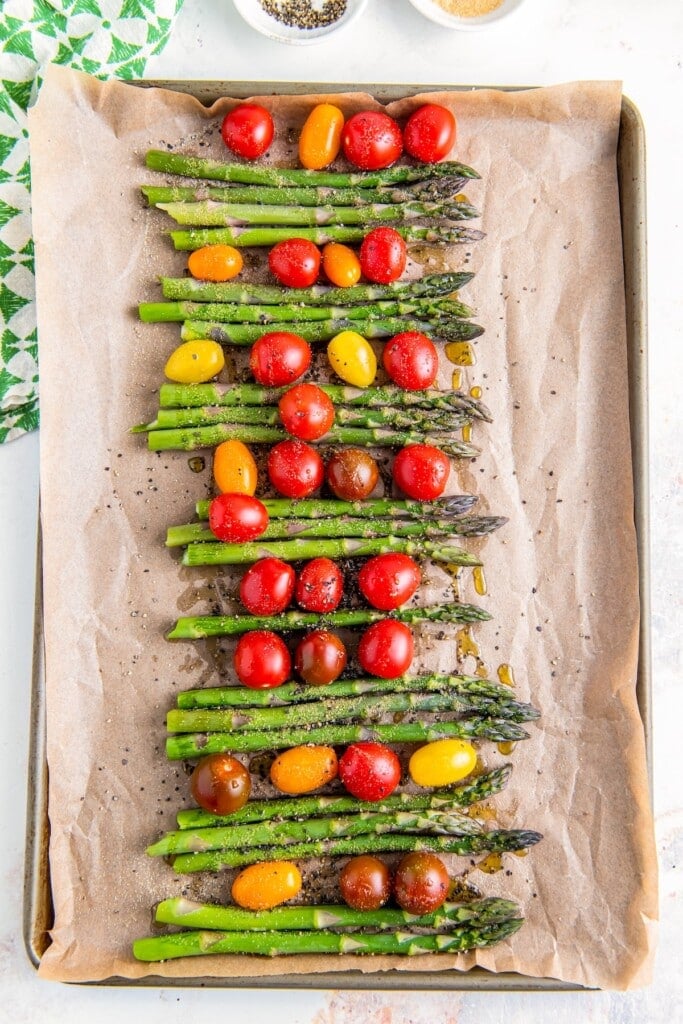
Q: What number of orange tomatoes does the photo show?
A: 6